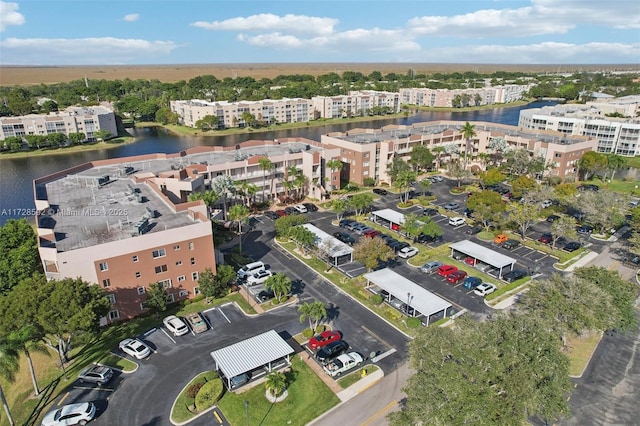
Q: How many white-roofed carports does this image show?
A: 5